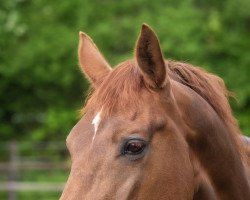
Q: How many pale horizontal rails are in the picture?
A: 2